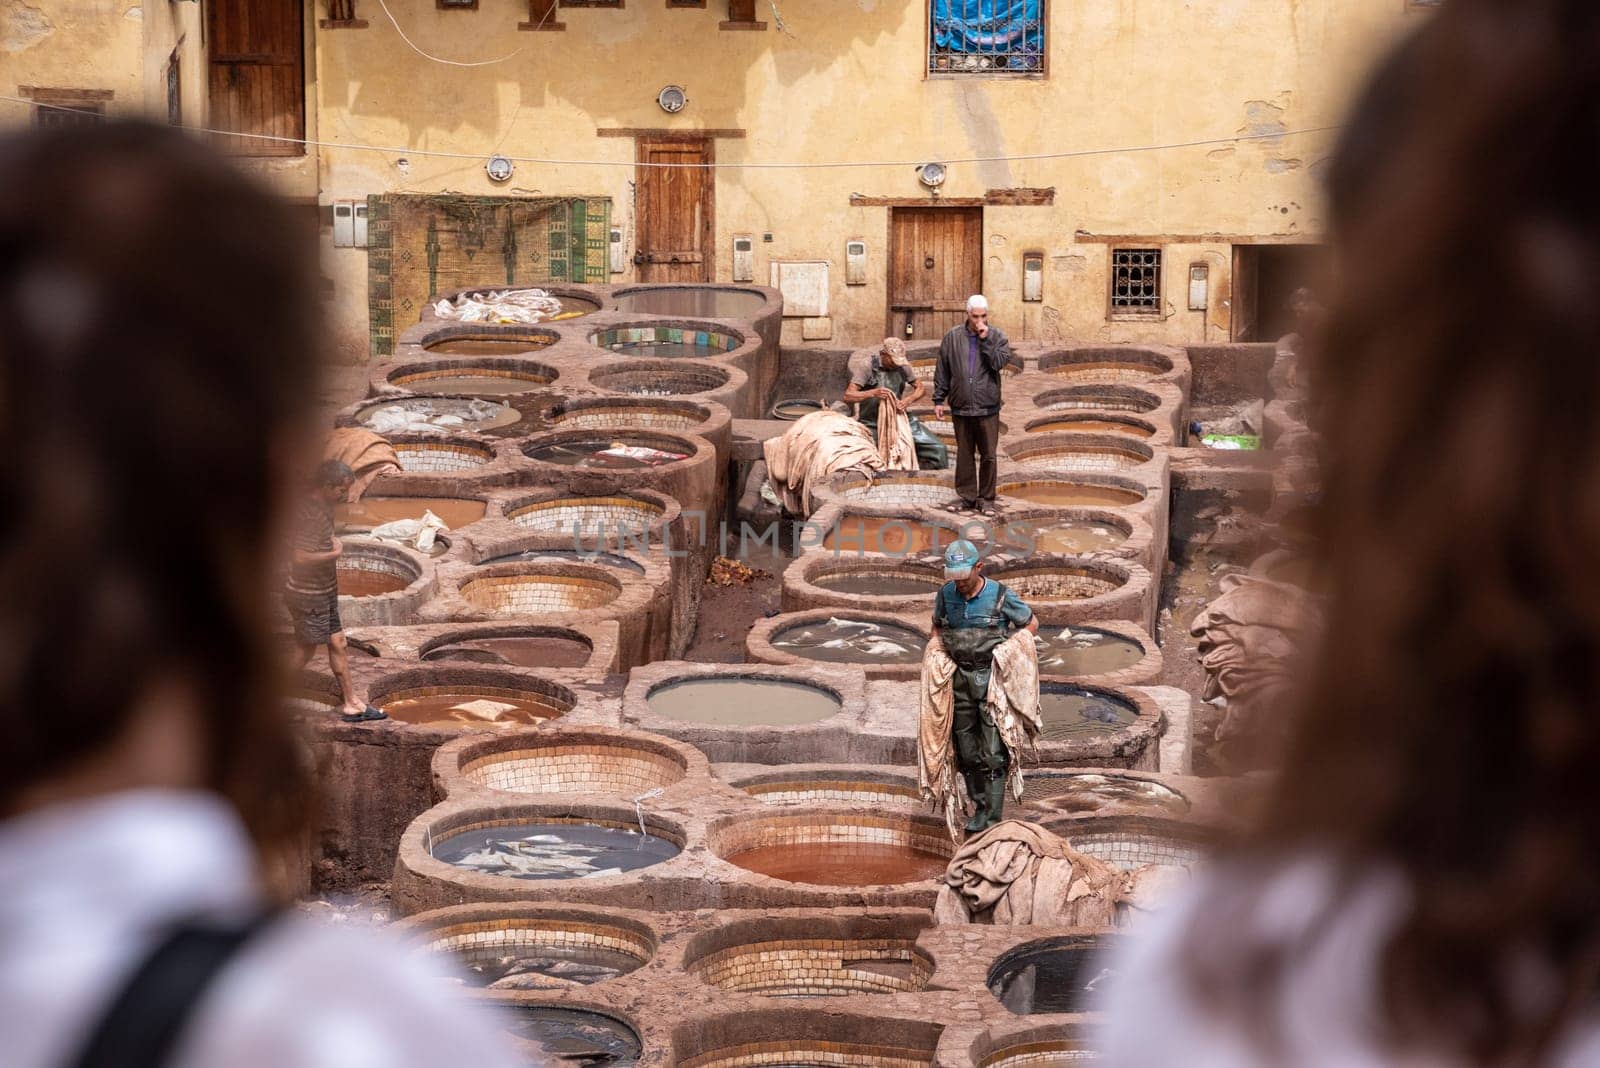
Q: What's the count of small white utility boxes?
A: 7